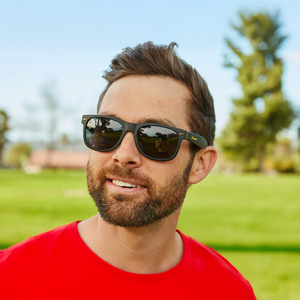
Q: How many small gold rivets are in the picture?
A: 2